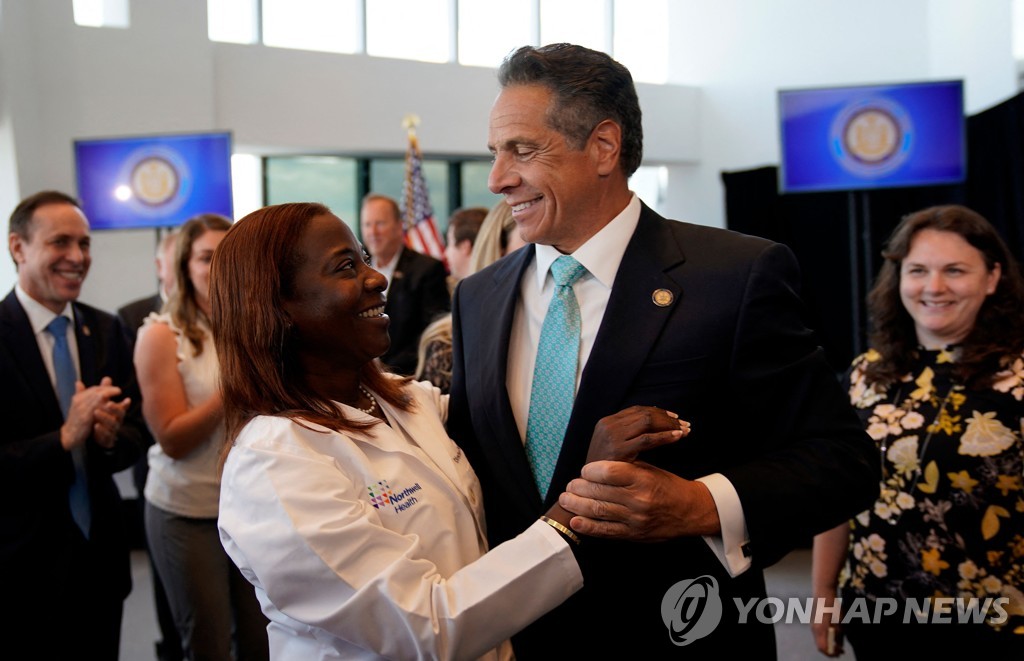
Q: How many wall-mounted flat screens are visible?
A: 2